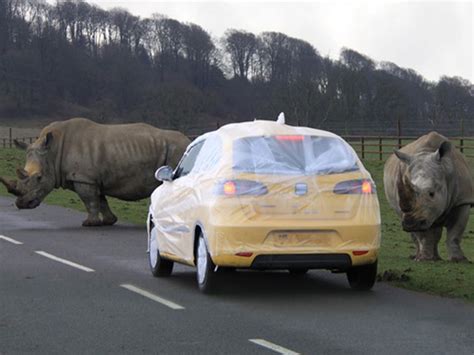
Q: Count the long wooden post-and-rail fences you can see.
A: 1